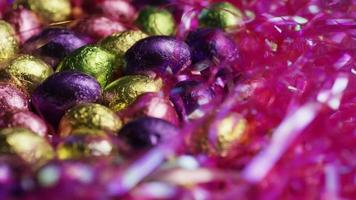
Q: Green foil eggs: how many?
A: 3